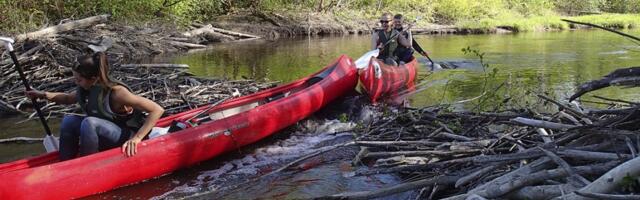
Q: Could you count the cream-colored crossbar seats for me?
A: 1